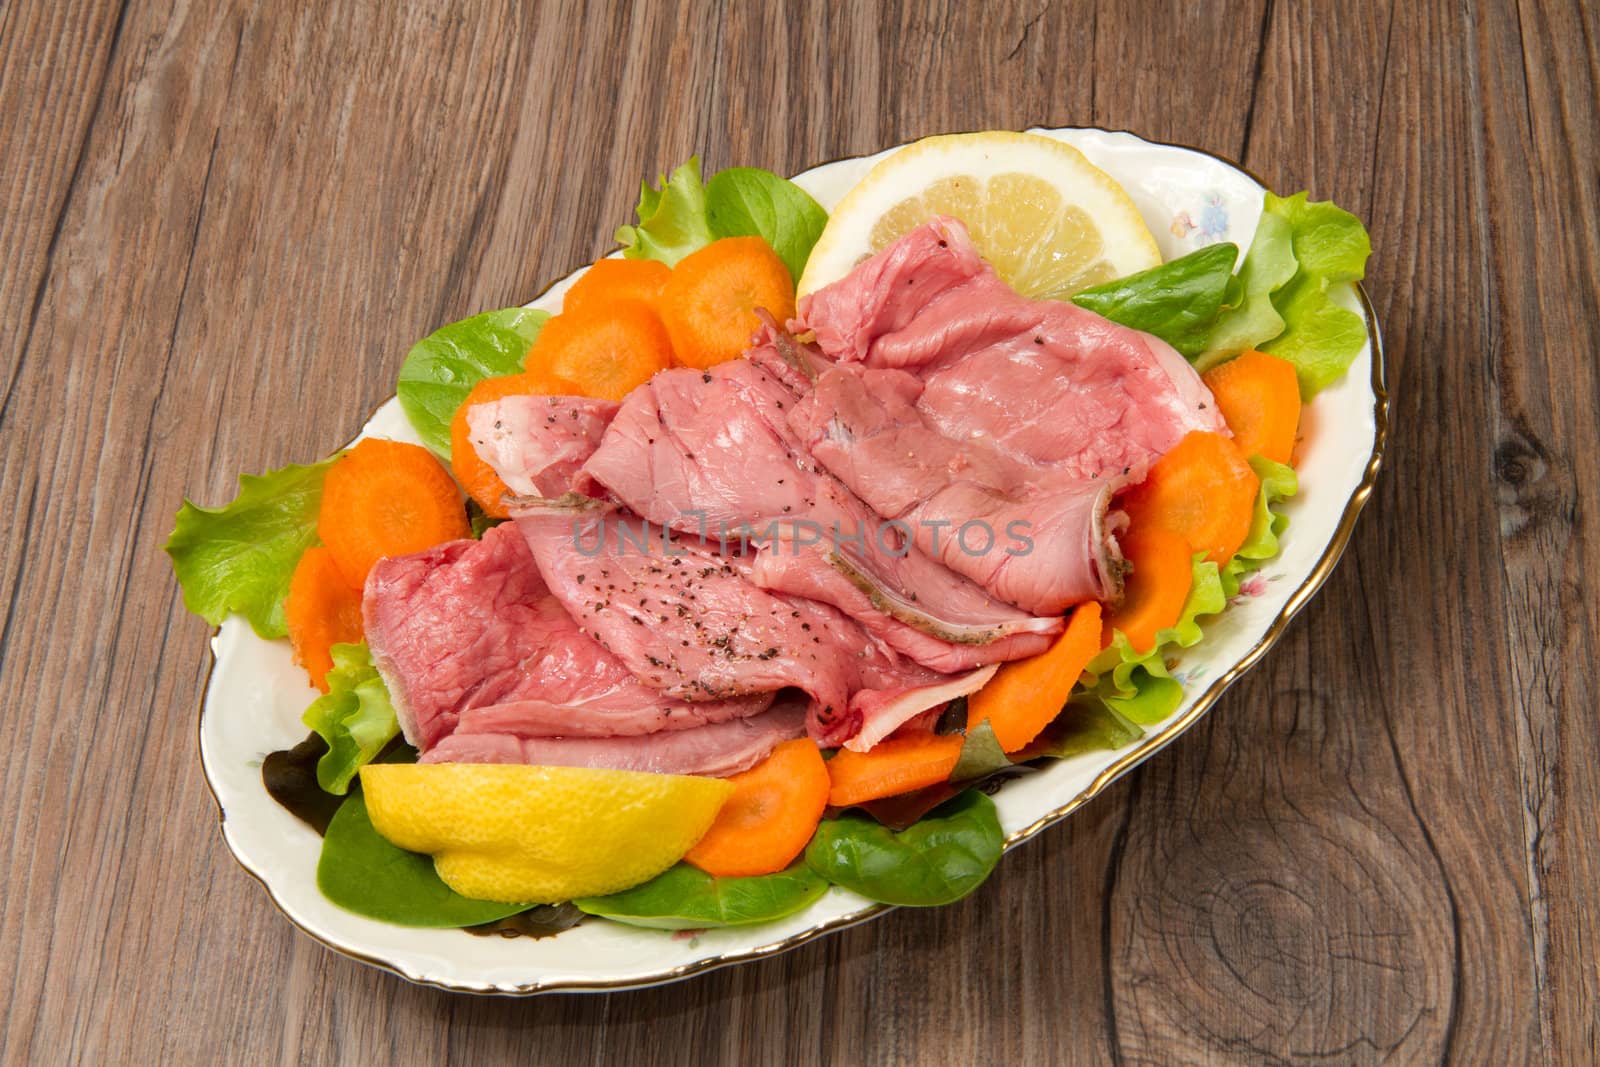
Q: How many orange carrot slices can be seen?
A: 12